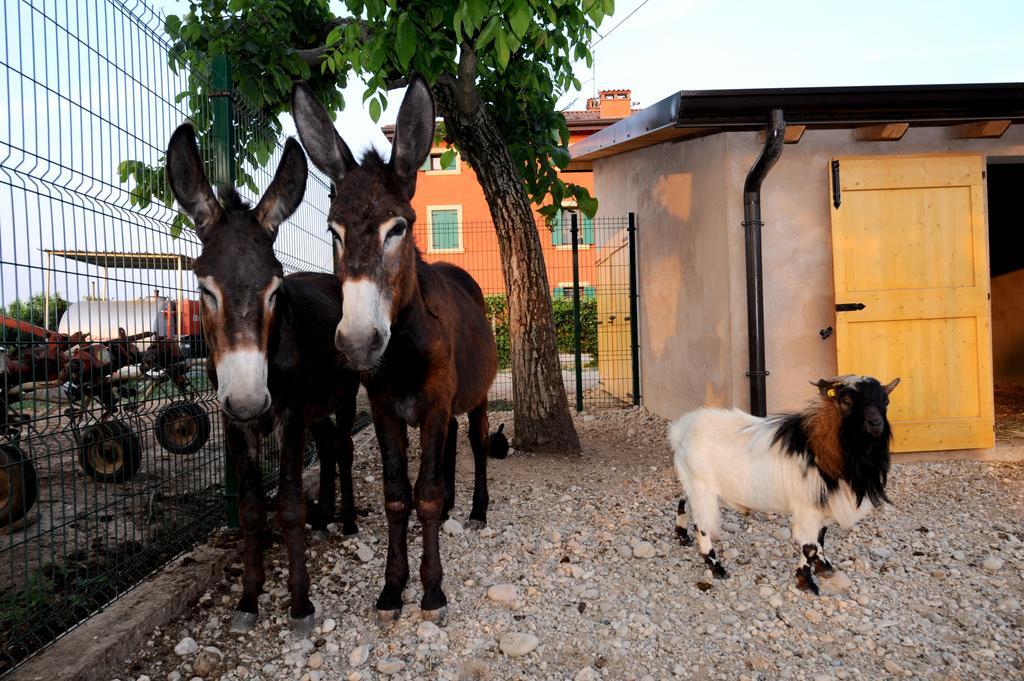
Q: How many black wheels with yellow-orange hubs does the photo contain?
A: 3